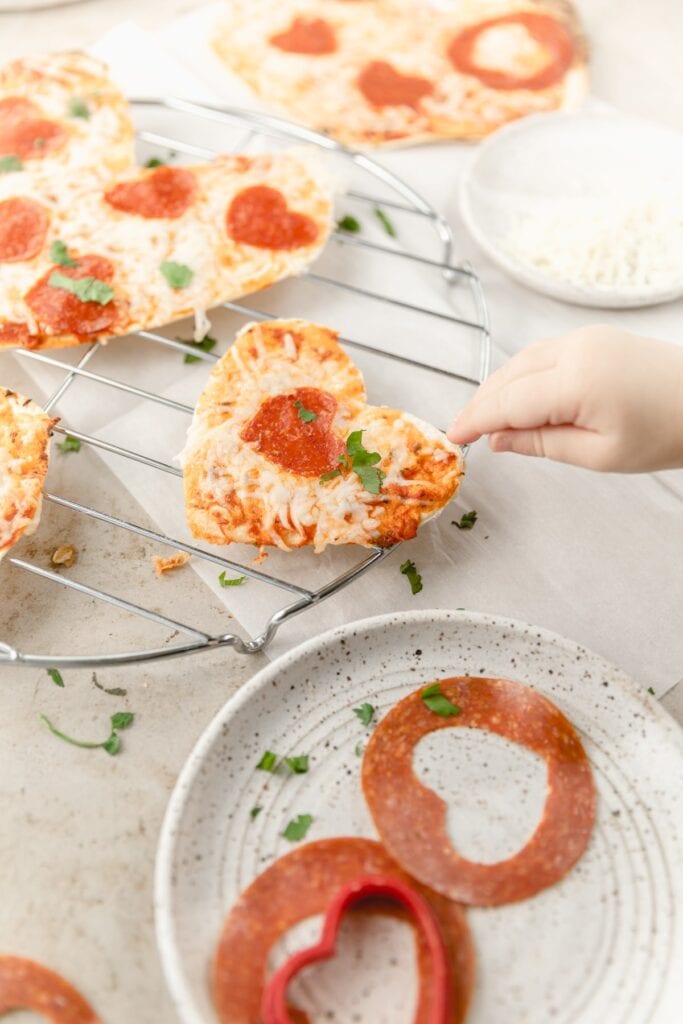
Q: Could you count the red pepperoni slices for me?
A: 12